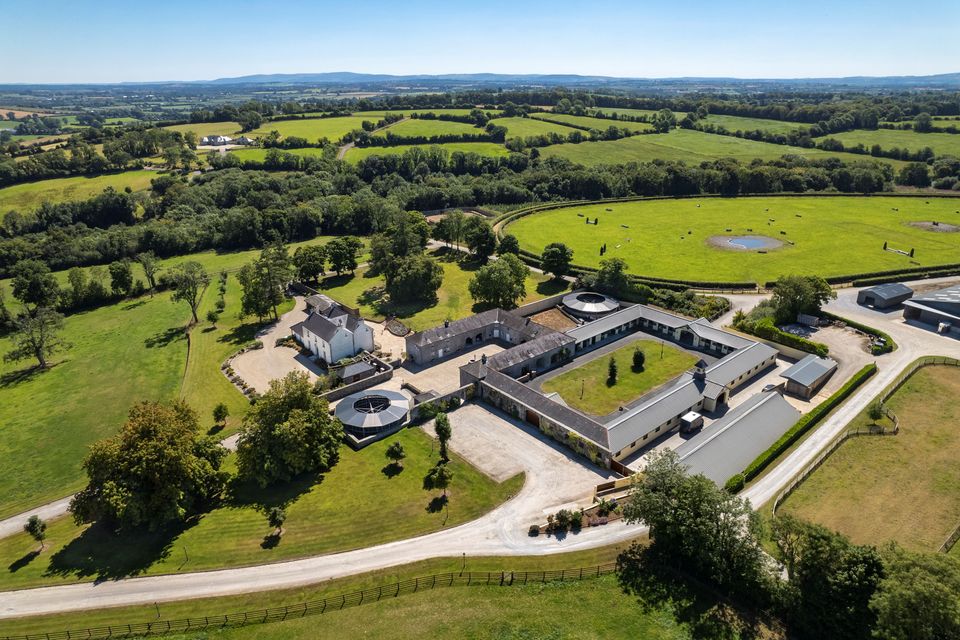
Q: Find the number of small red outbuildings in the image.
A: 0